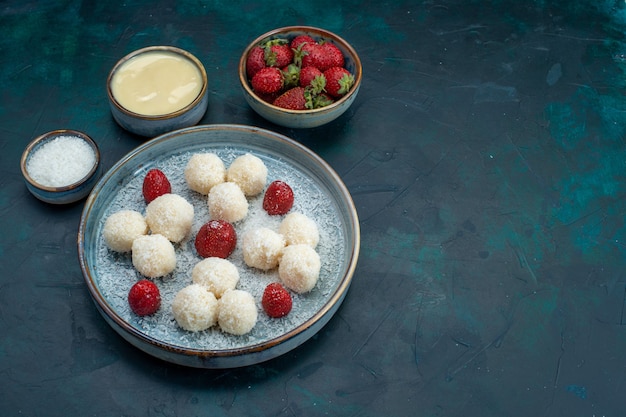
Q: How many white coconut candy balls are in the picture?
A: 12